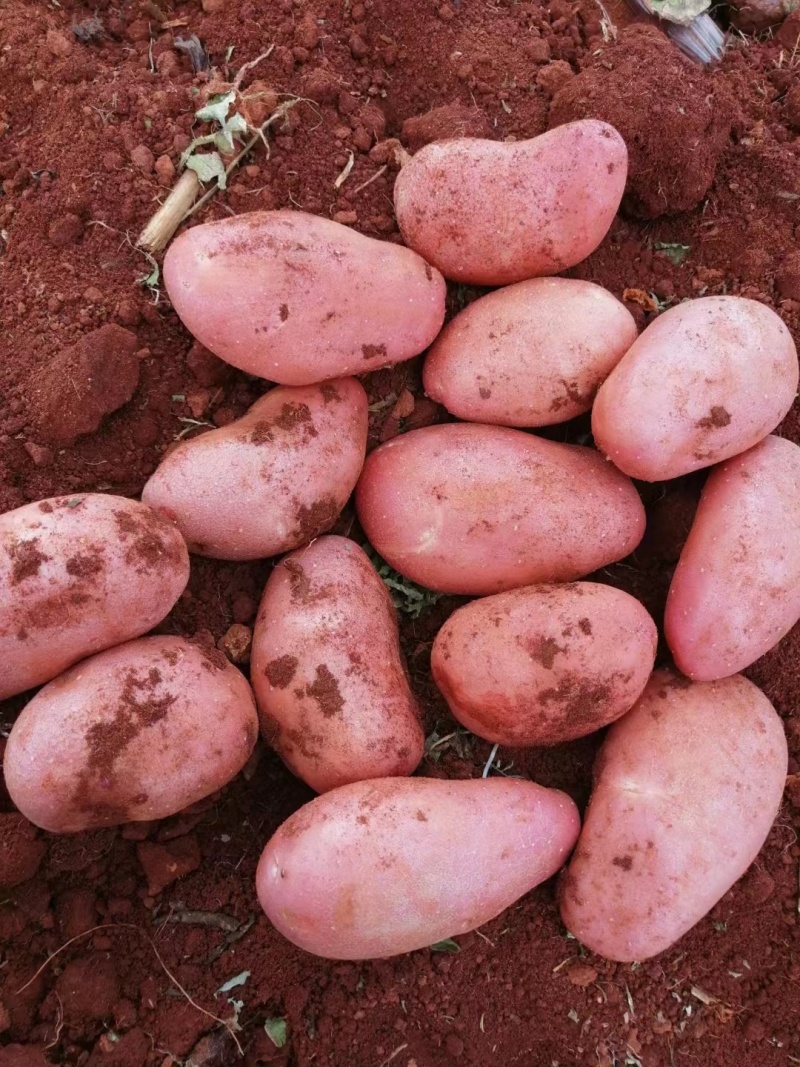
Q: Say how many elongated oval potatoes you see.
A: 13